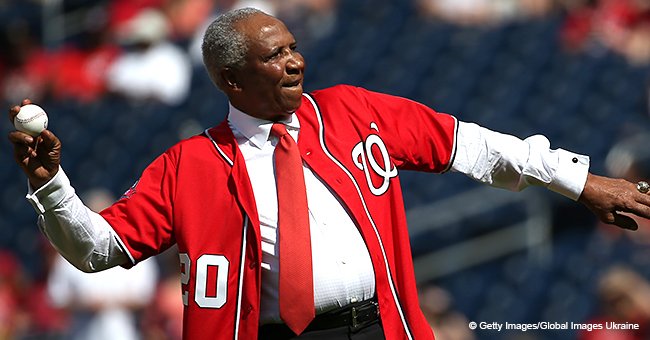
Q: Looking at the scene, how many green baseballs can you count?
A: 0